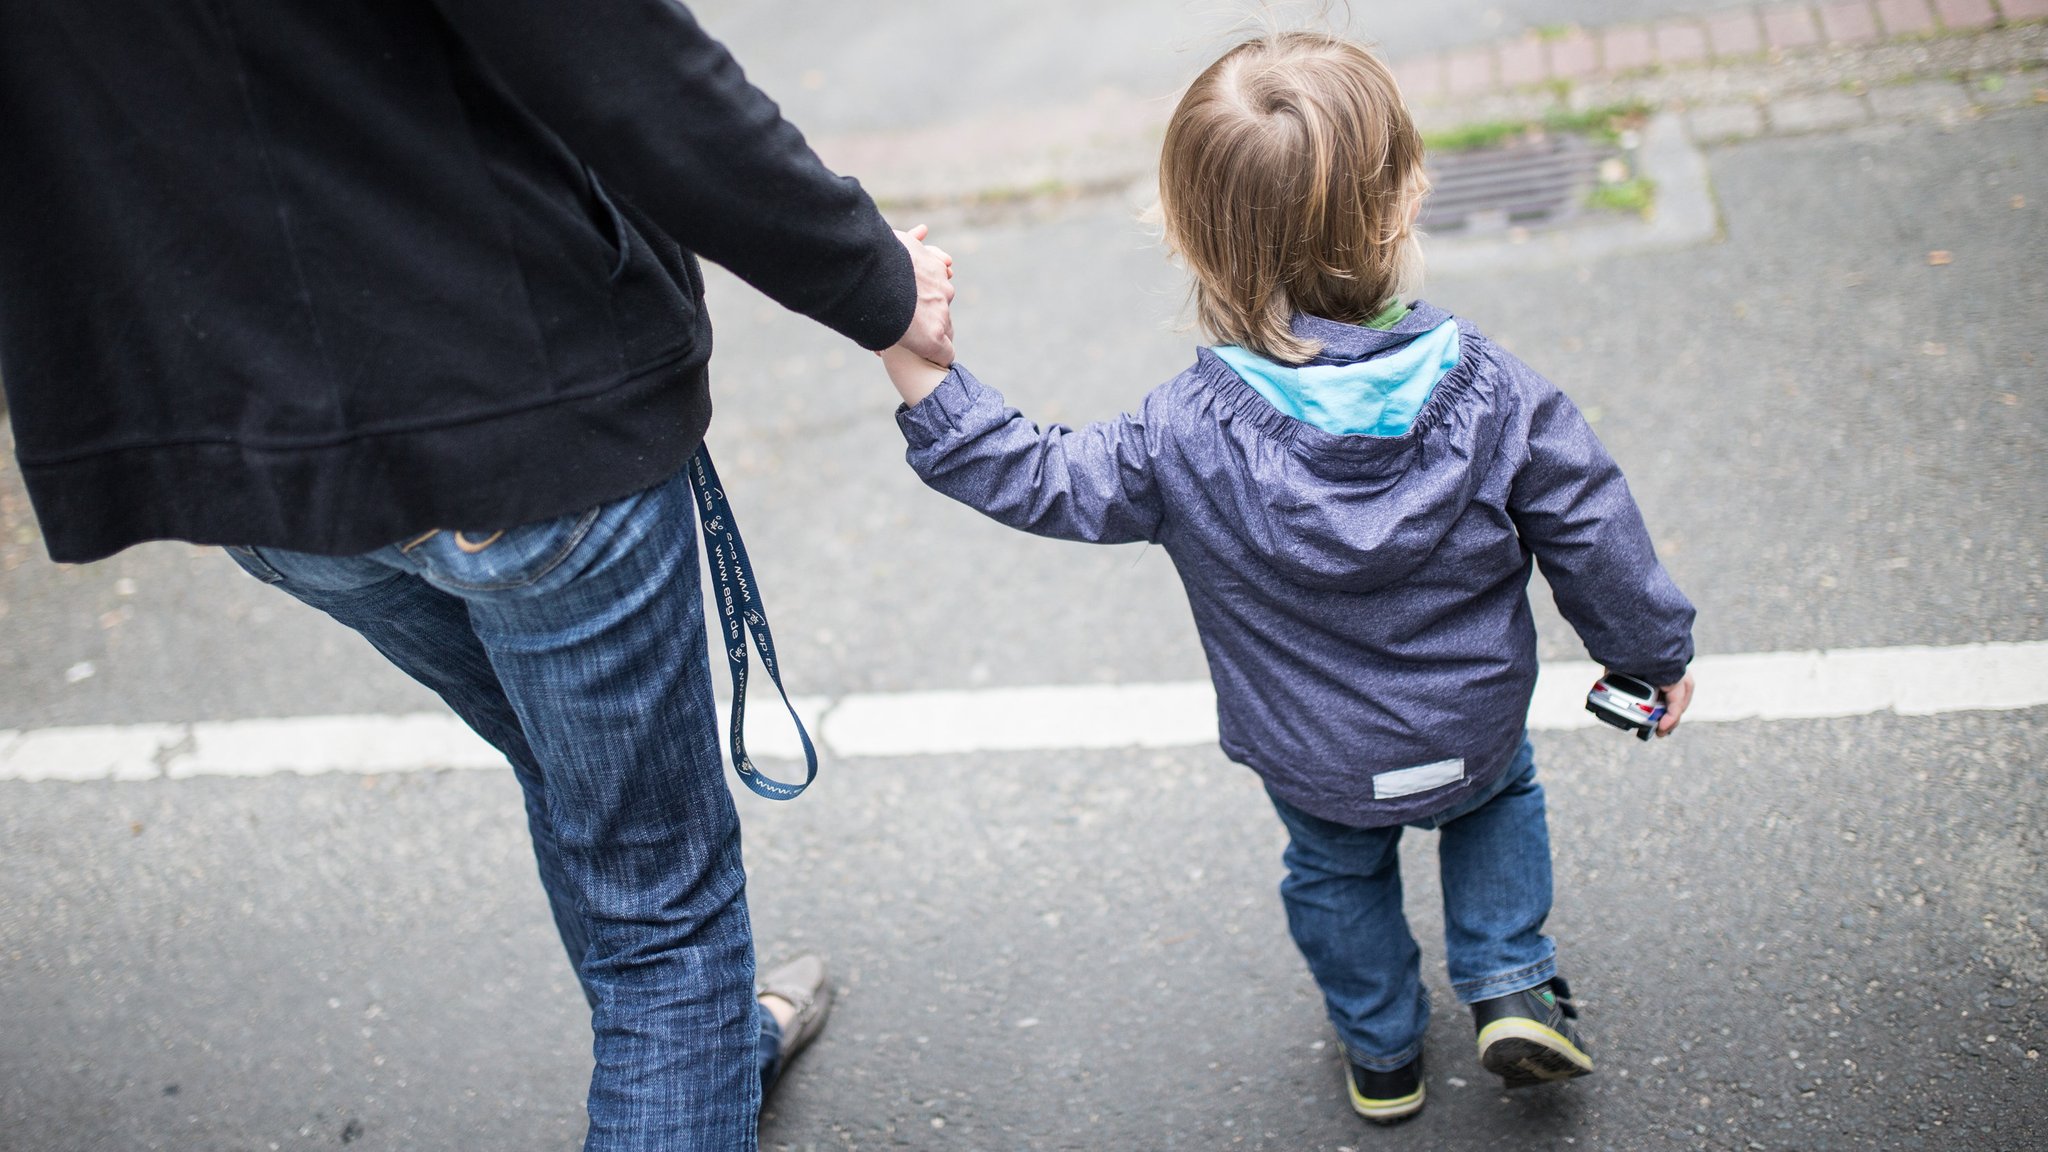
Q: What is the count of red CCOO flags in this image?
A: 0